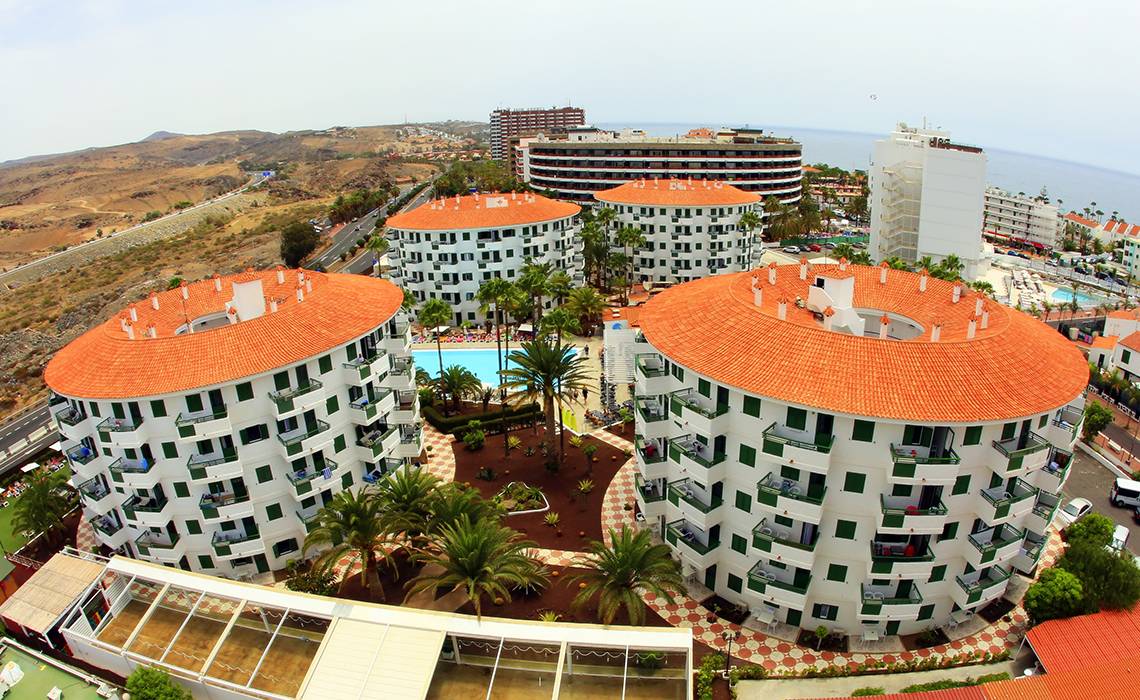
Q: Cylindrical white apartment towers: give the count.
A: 4